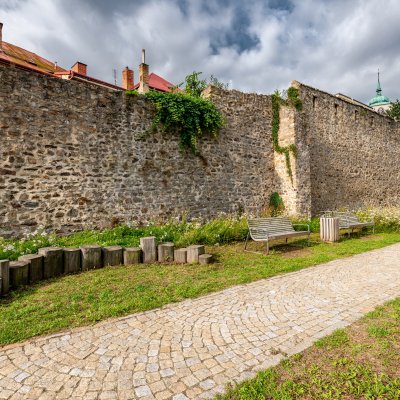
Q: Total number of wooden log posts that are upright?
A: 13